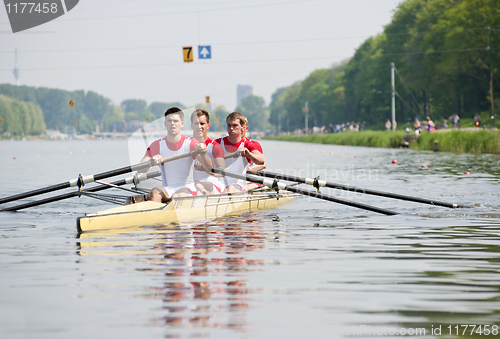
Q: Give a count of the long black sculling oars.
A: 4